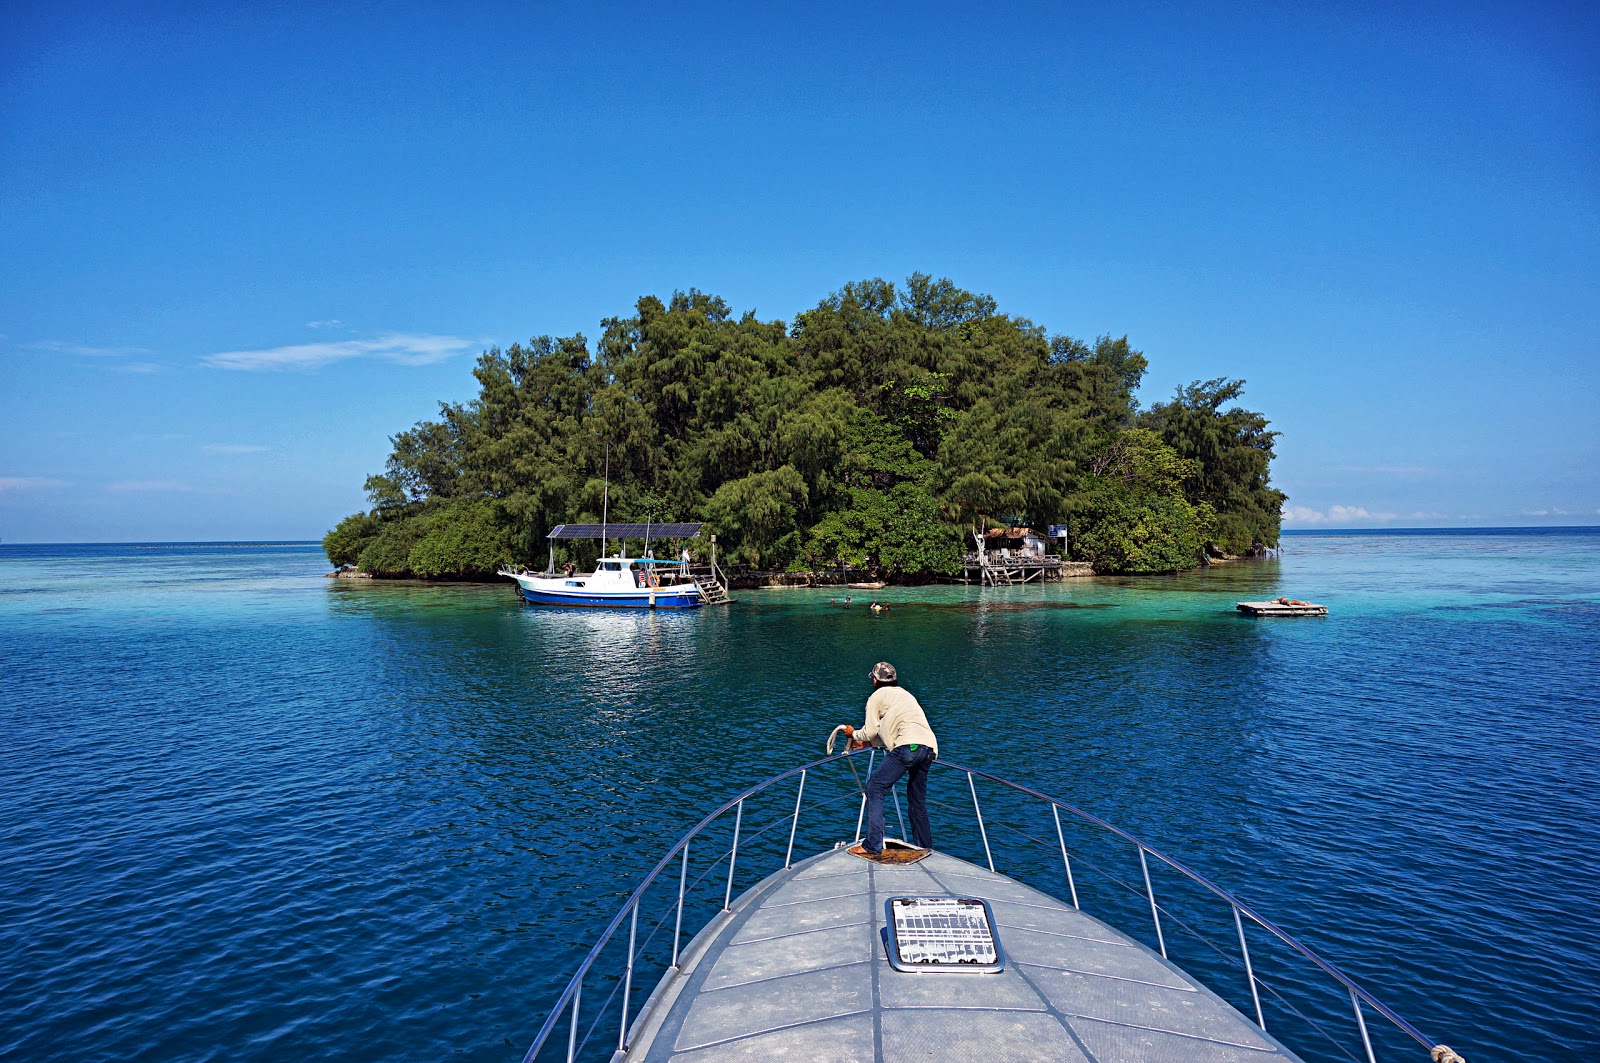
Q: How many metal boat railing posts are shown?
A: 12